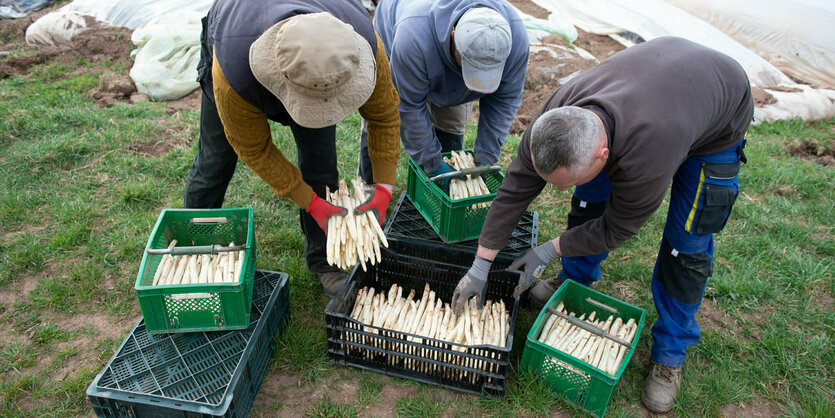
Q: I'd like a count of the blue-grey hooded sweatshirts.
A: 1